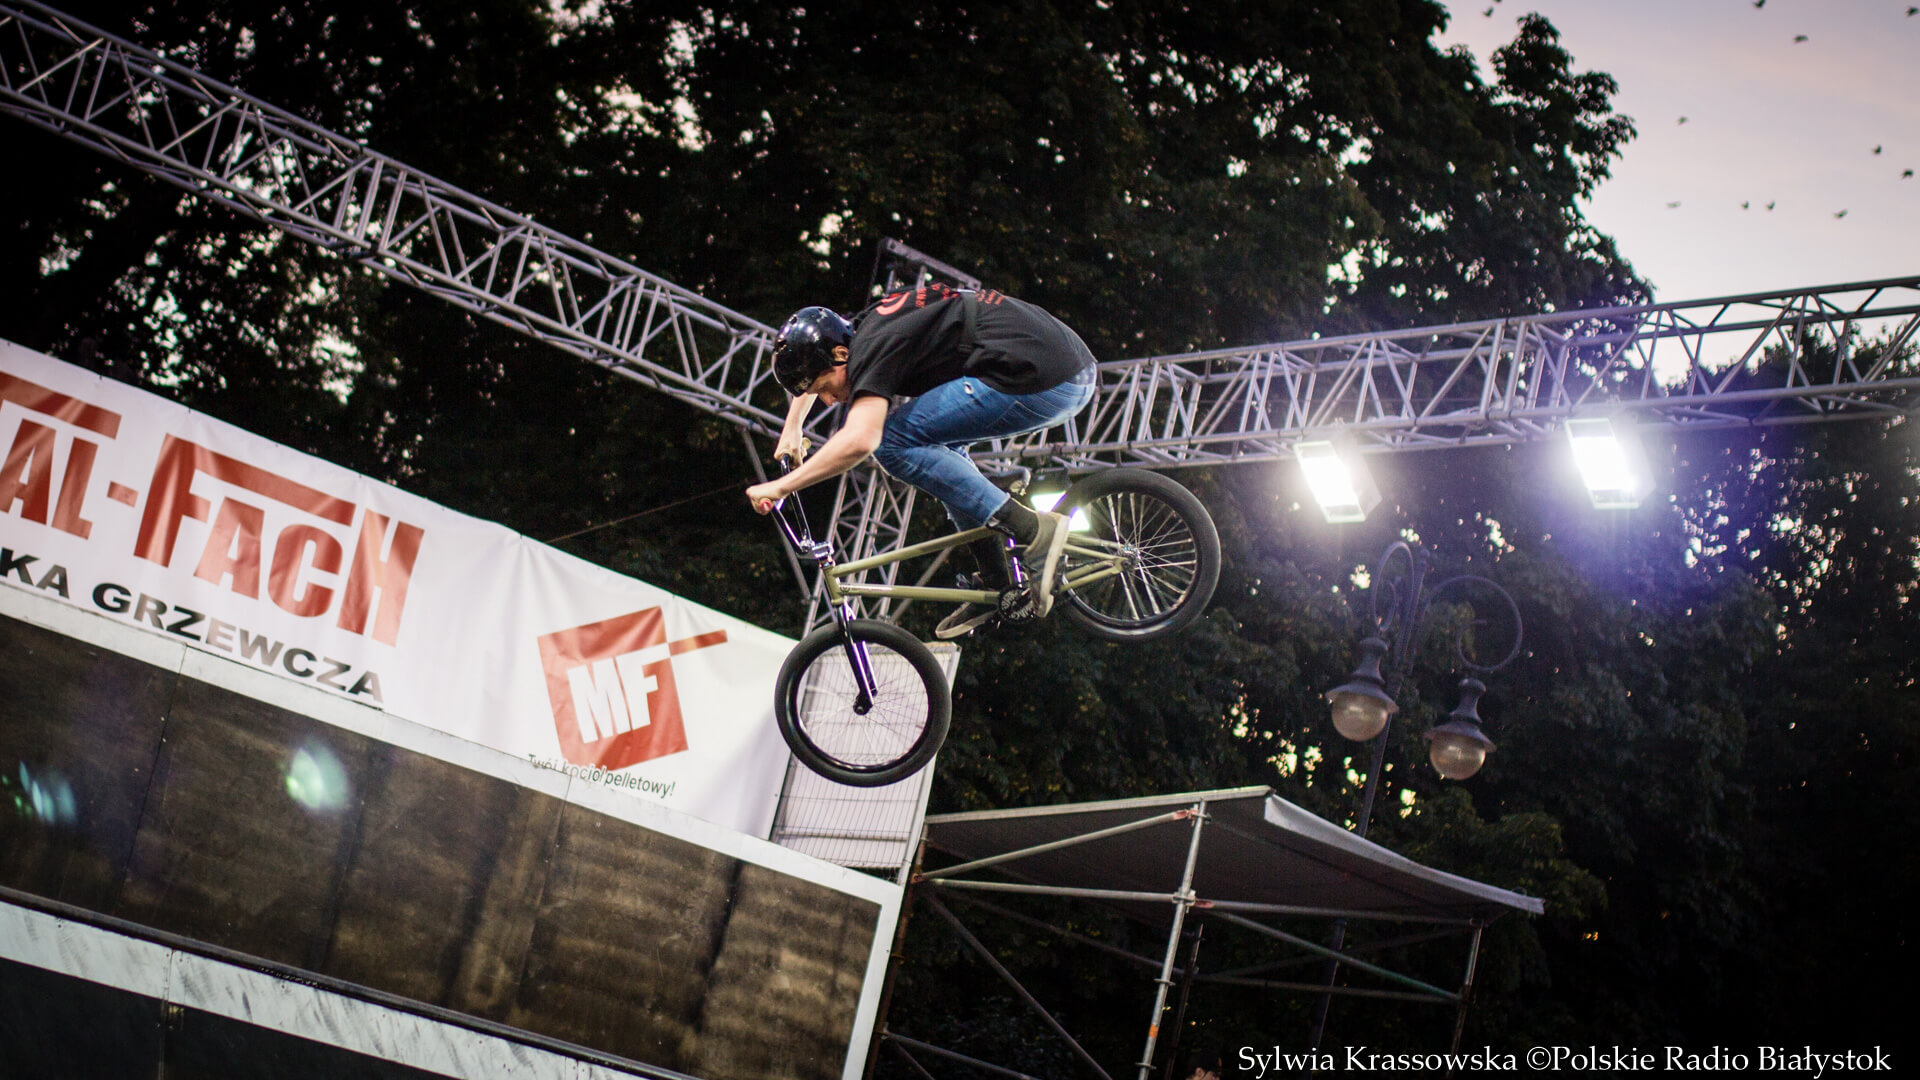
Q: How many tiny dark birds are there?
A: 12